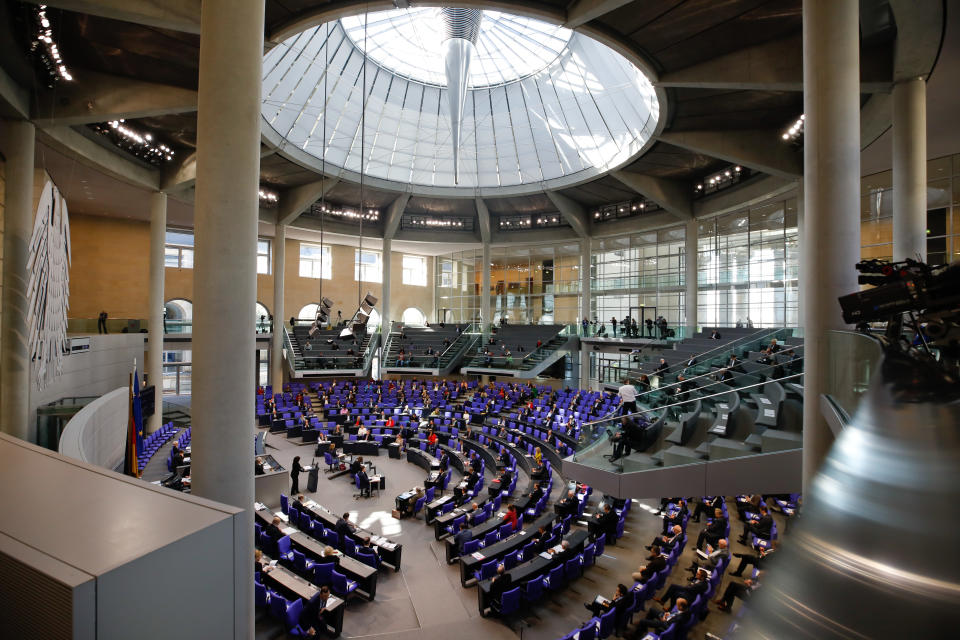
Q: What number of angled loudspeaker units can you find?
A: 2